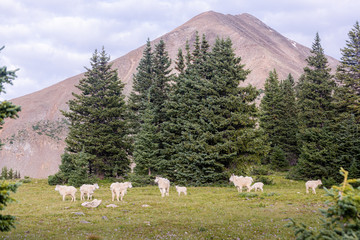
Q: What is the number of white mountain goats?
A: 8